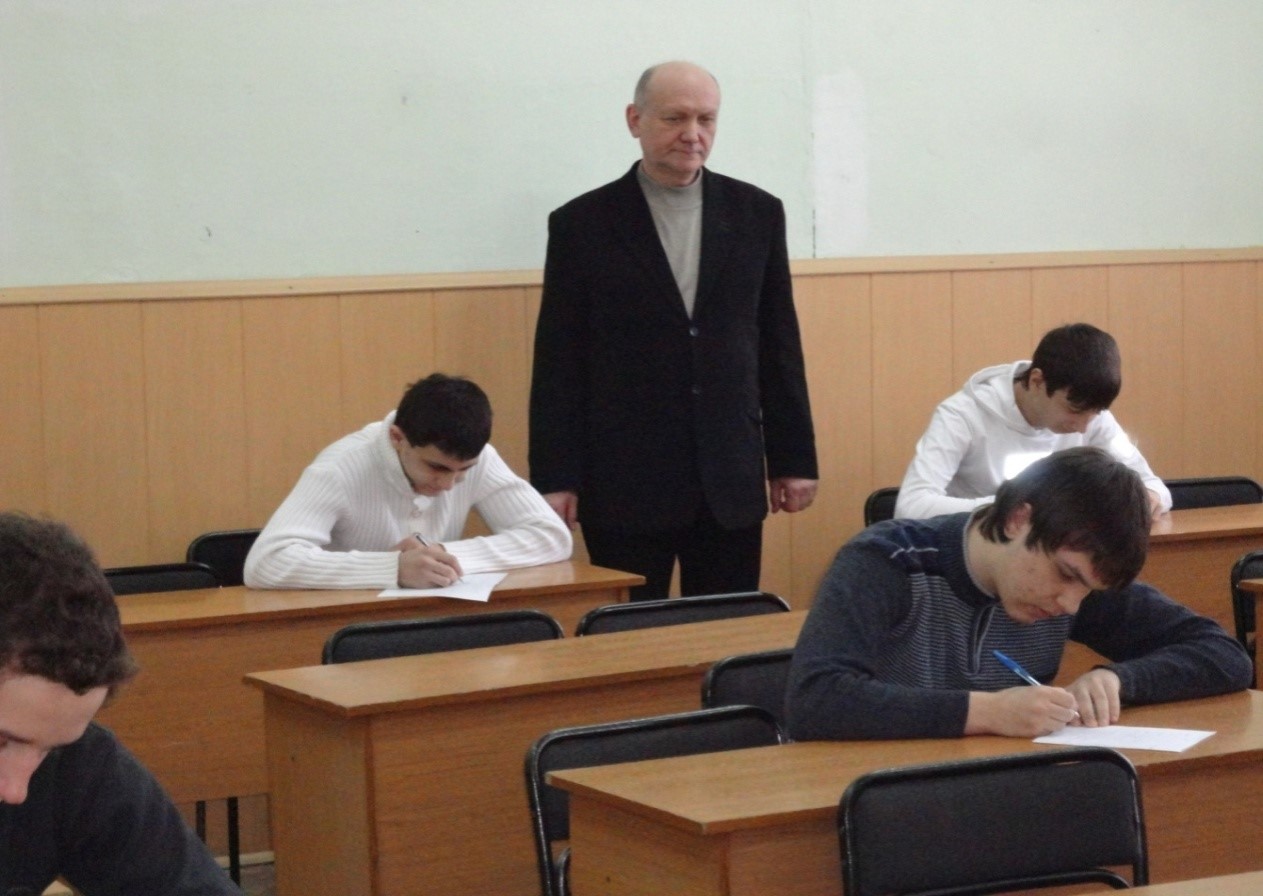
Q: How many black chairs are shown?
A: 10